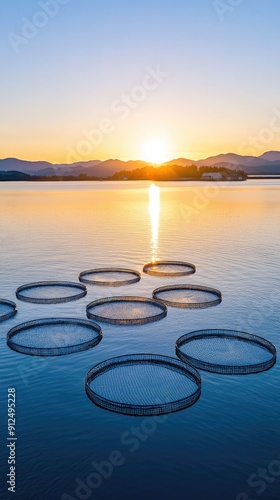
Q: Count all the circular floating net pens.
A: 9